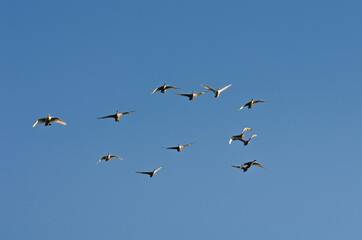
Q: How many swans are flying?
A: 13